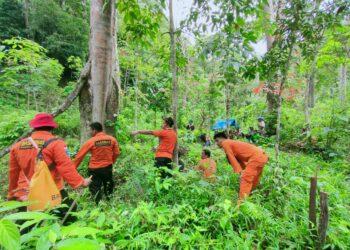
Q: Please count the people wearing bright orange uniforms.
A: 5